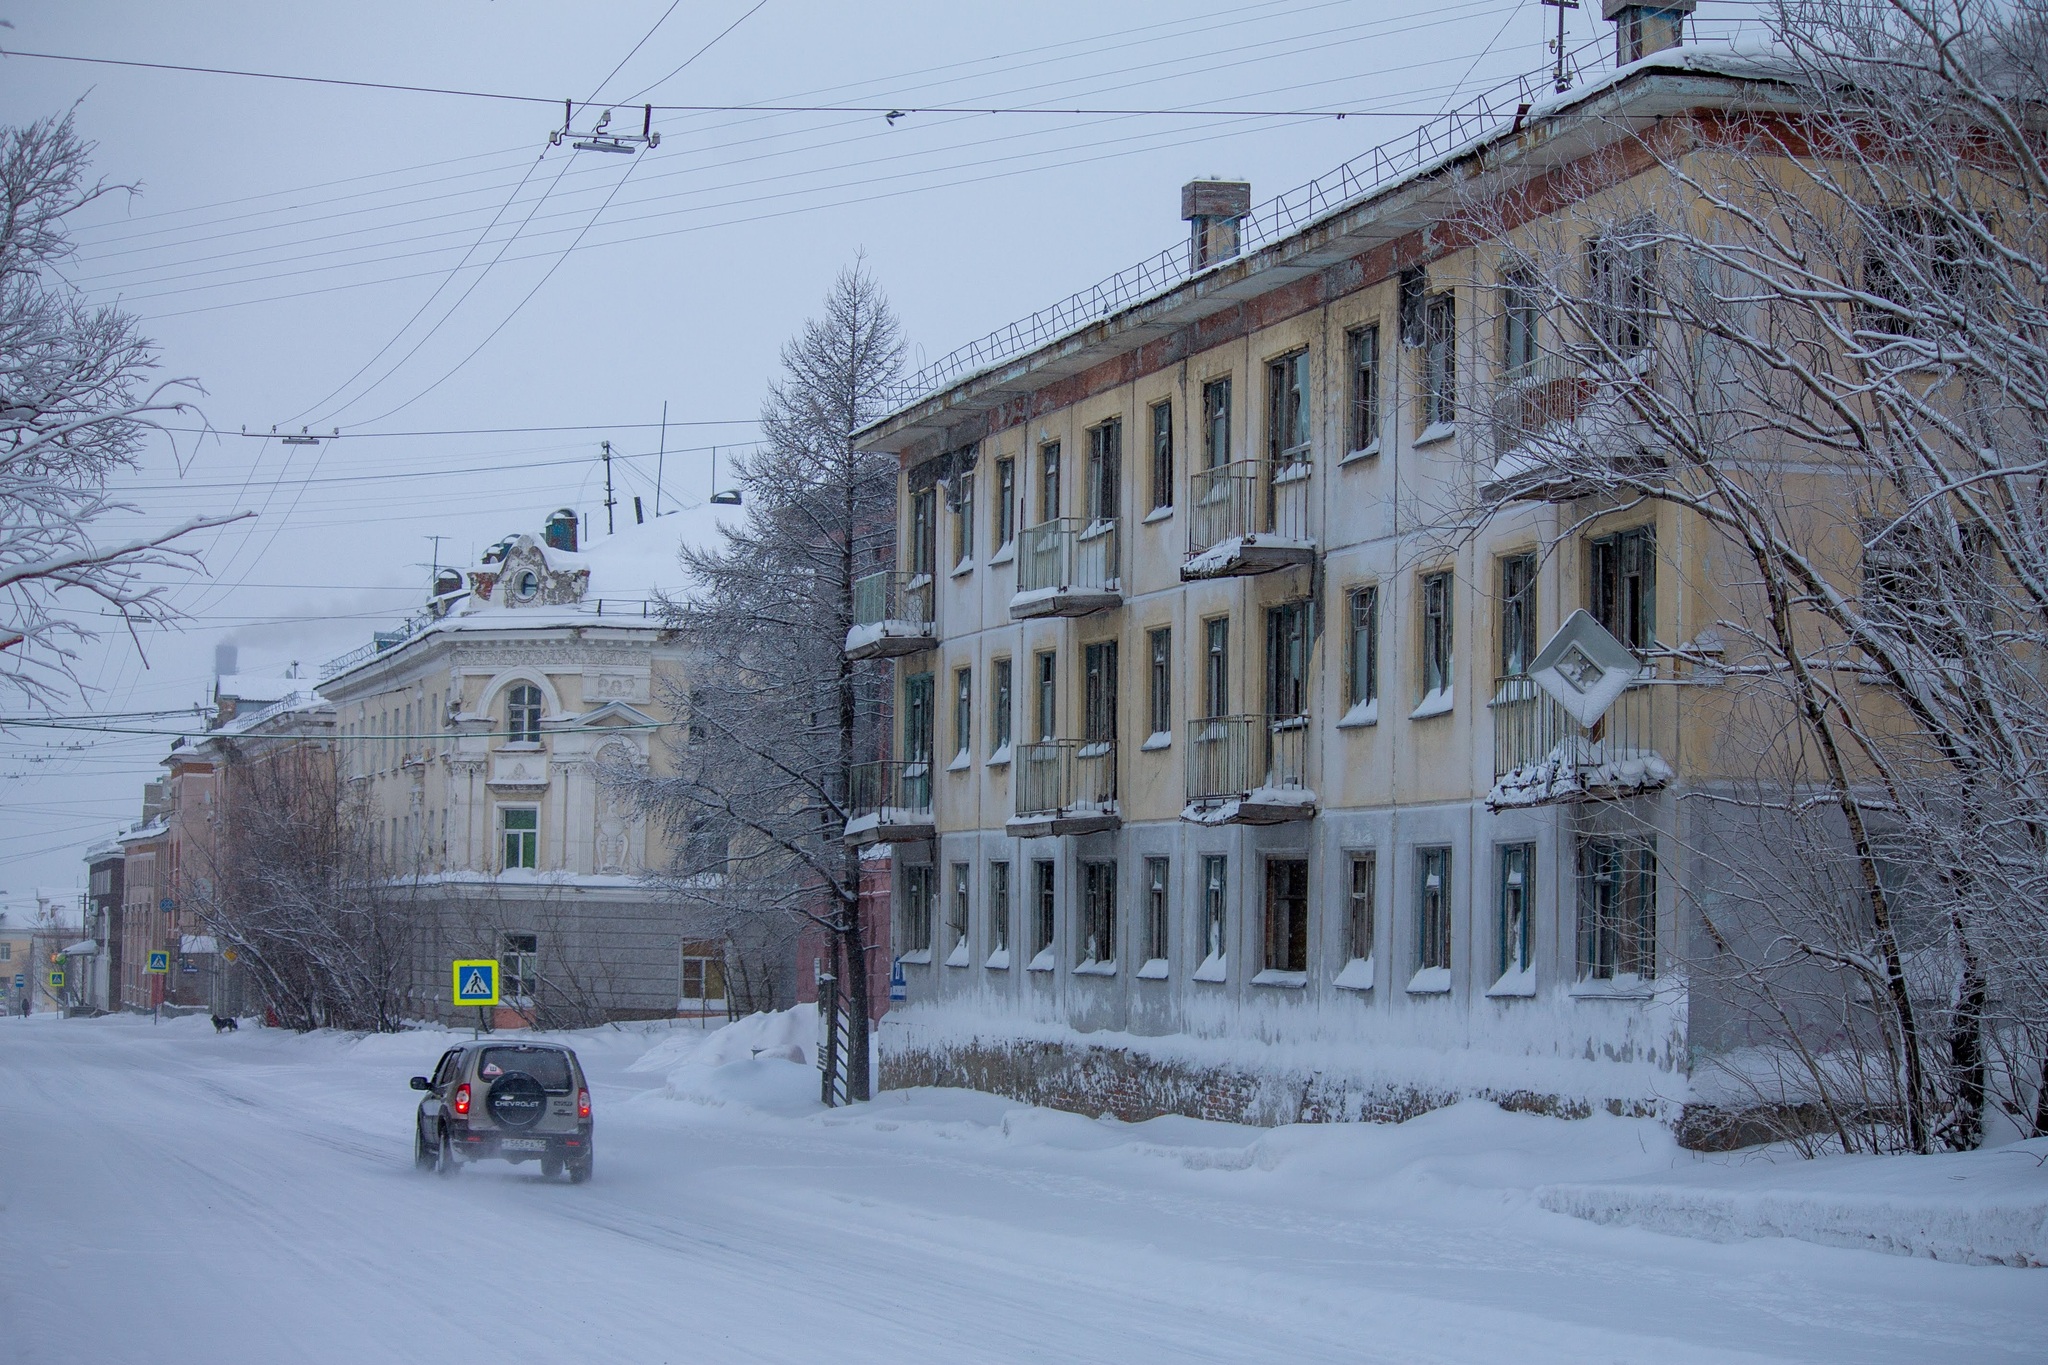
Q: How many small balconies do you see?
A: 8